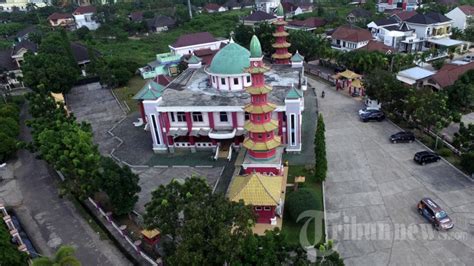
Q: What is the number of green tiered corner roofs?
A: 4